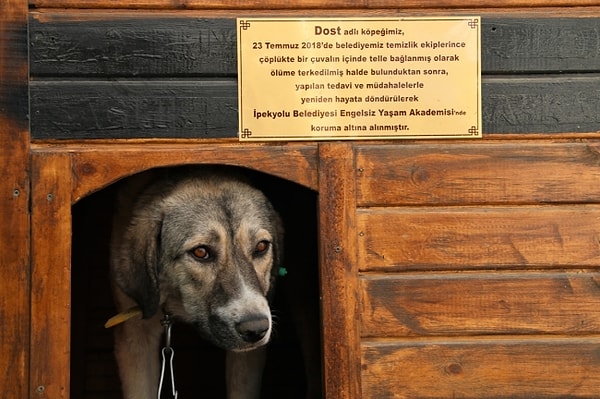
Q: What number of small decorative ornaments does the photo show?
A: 4